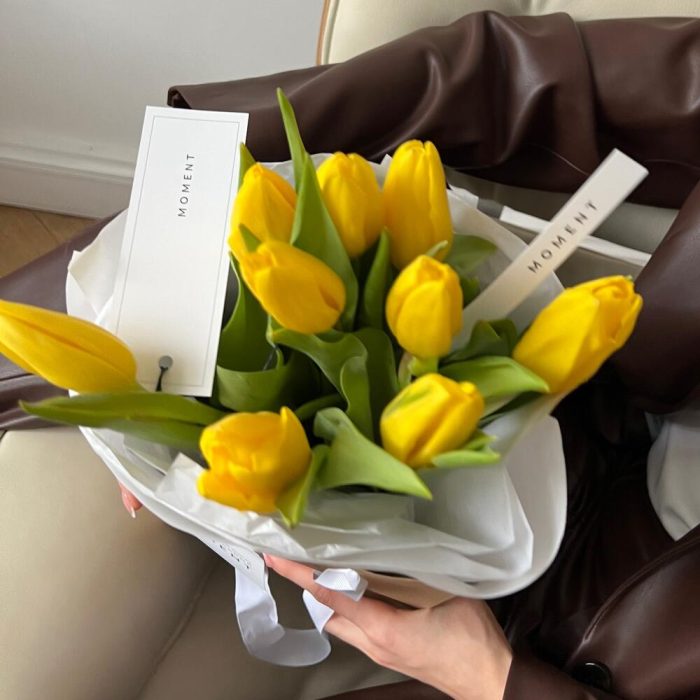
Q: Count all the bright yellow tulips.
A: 9